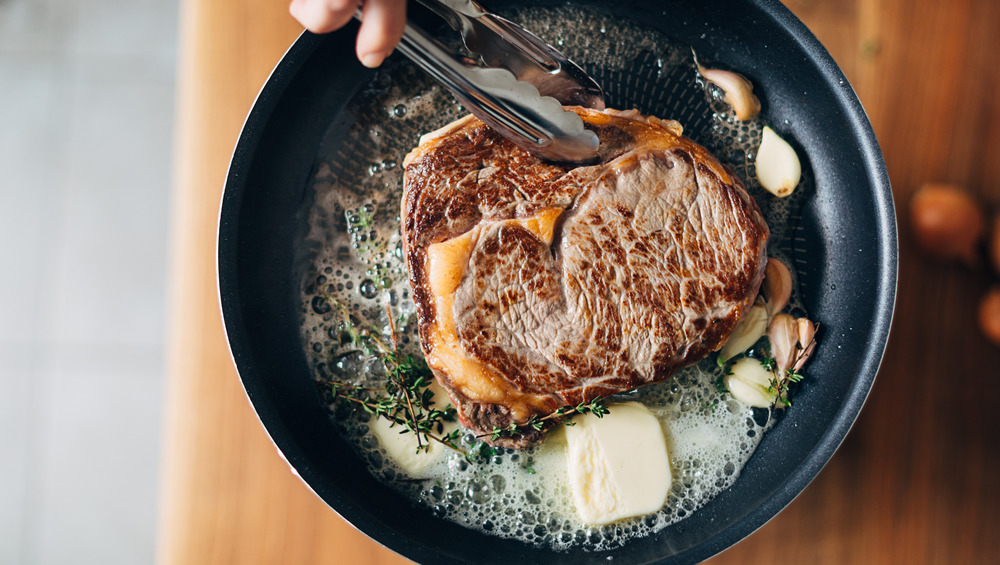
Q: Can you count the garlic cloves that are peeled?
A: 3